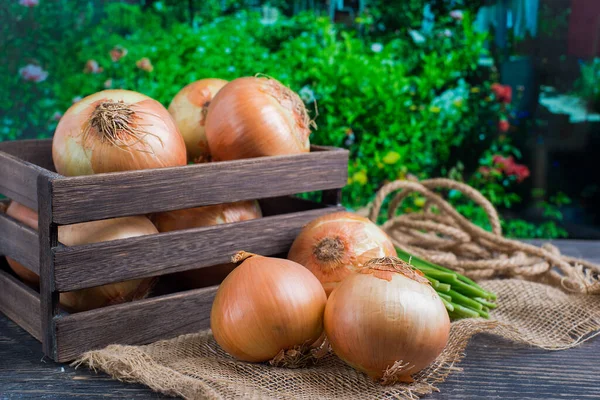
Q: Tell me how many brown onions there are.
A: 9